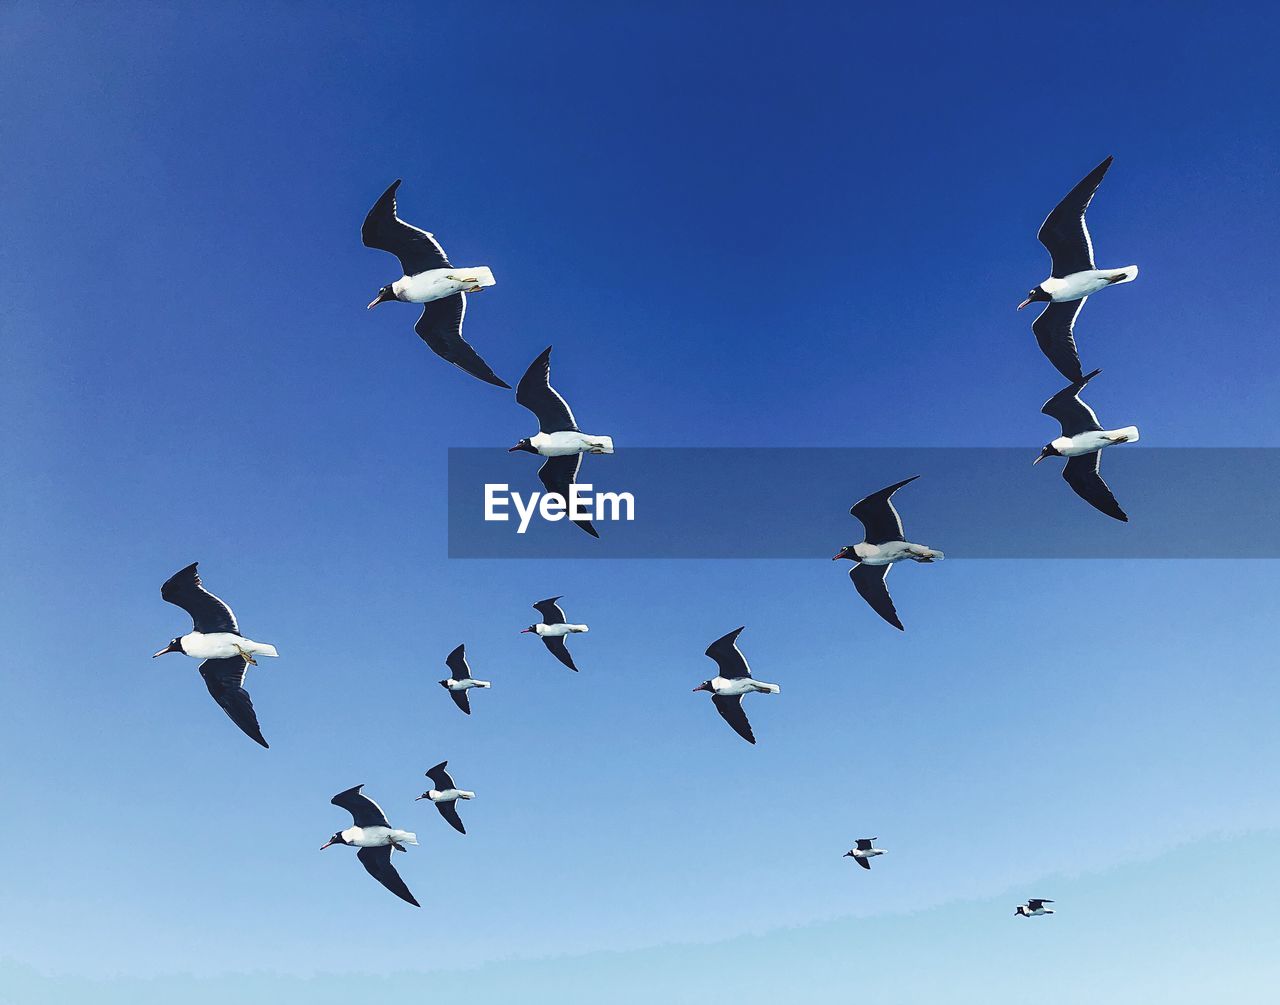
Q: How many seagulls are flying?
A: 13